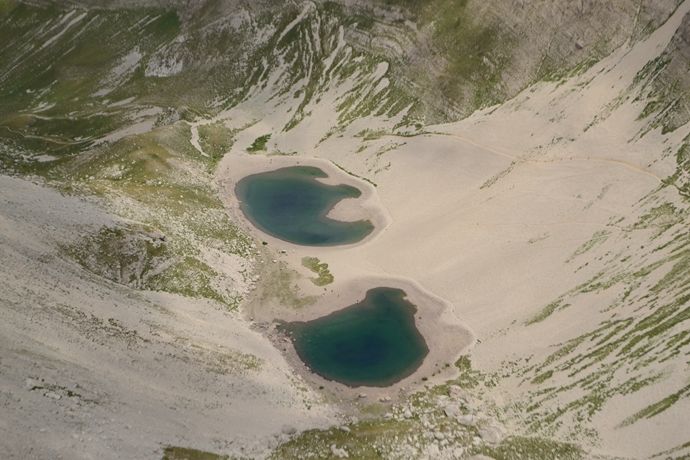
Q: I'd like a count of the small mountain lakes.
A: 2